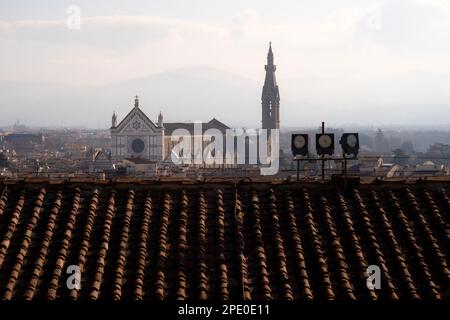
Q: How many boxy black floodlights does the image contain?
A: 3